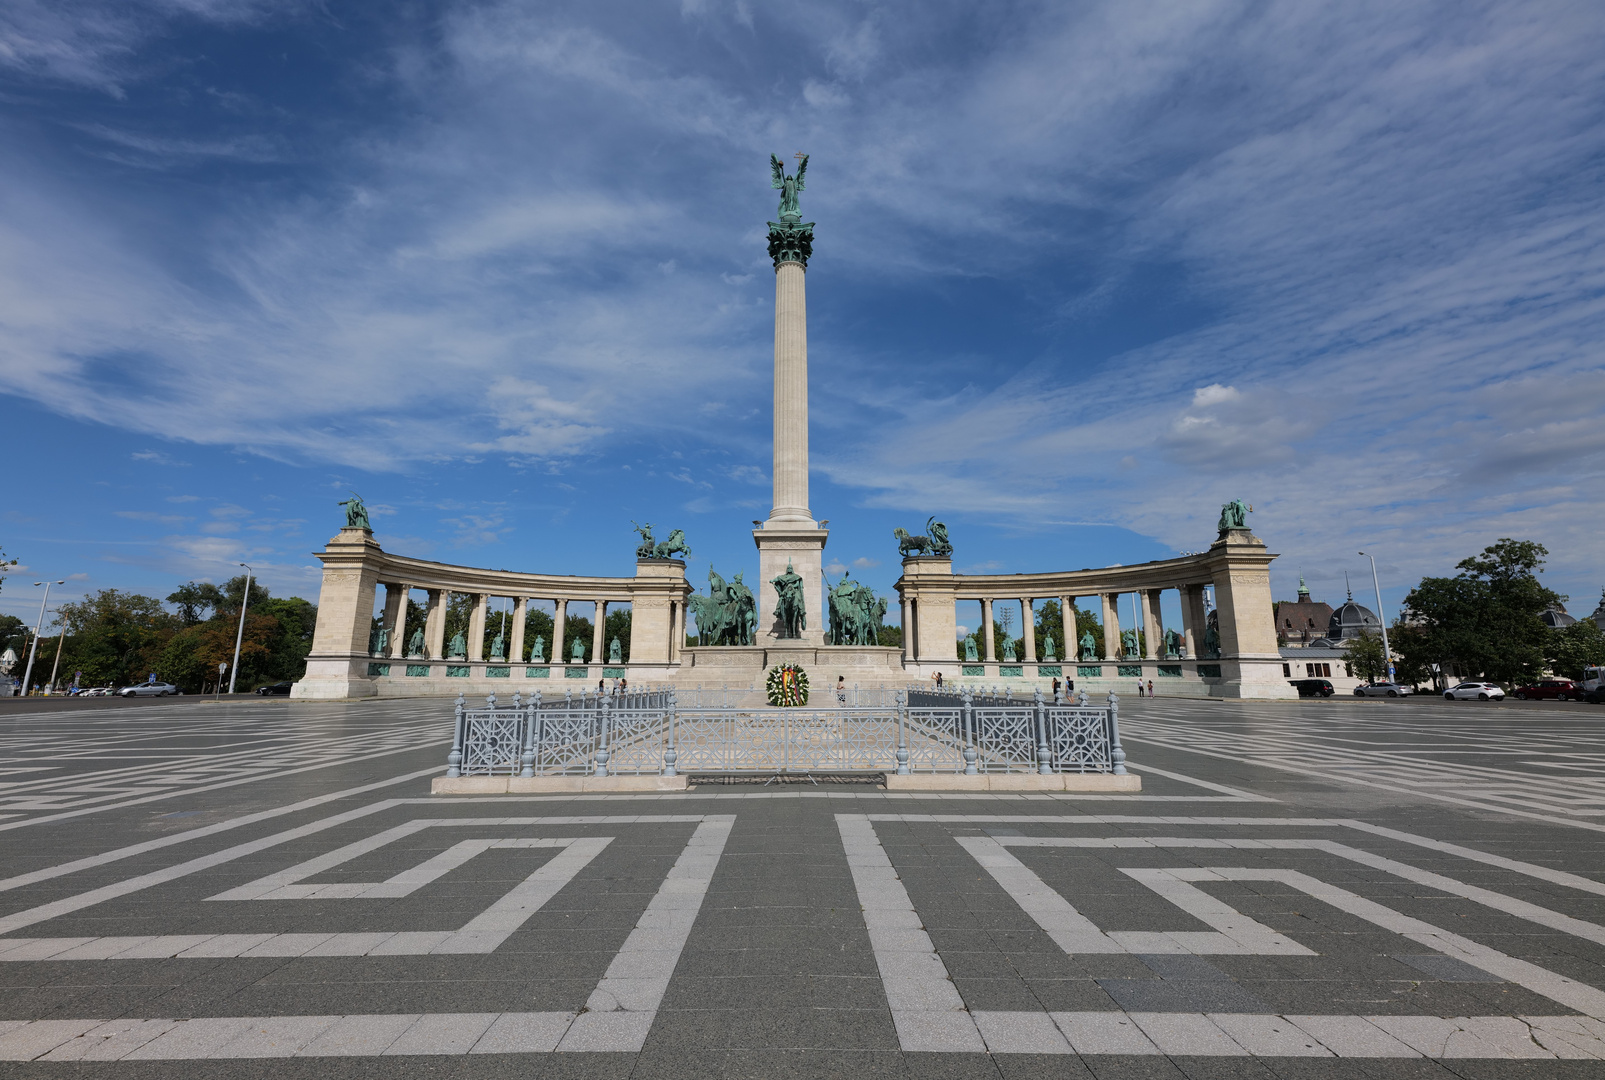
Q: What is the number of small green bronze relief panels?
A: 14